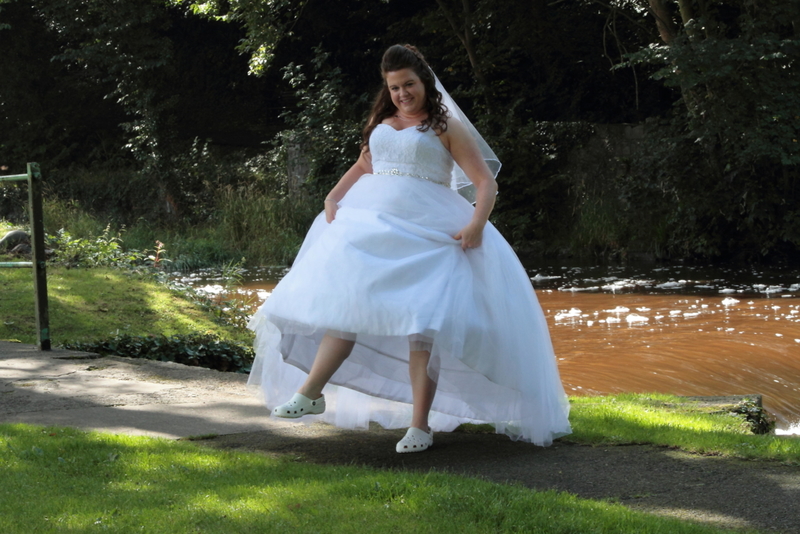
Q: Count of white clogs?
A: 2